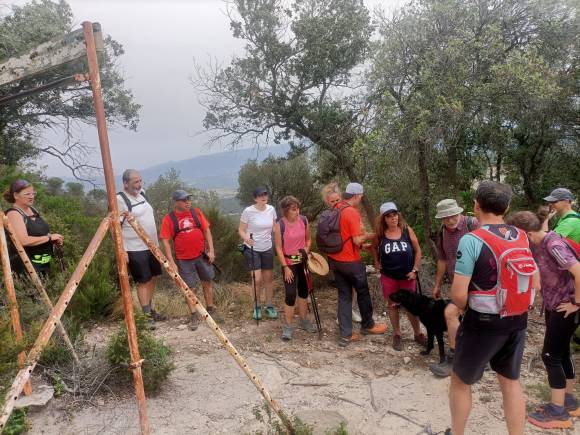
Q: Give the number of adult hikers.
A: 12